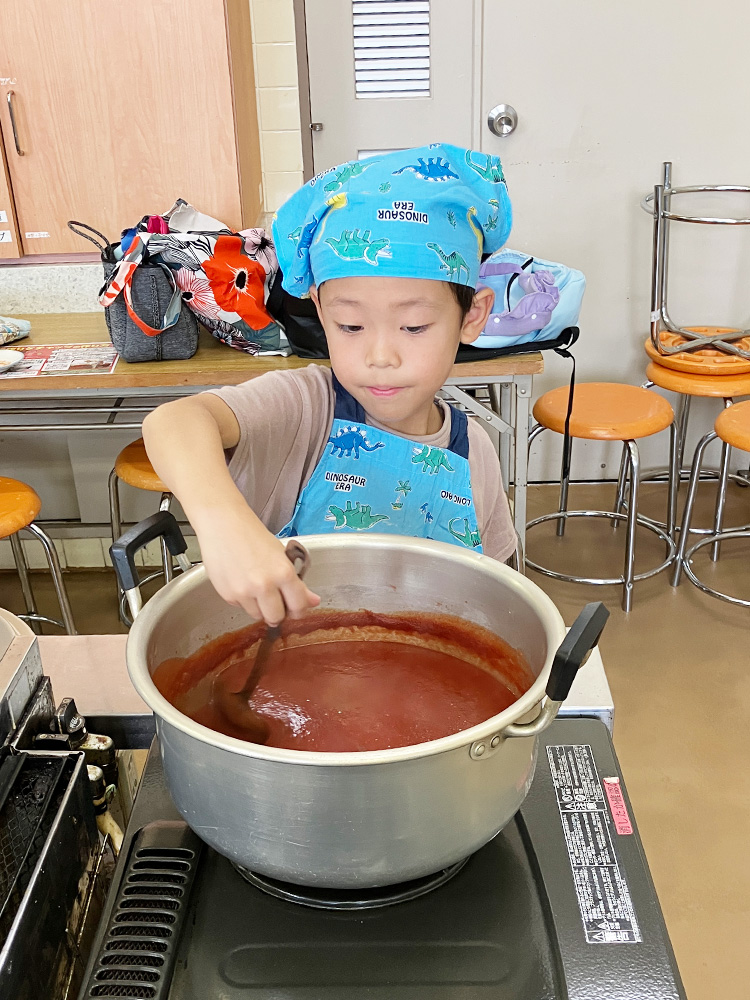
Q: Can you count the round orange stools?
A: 6